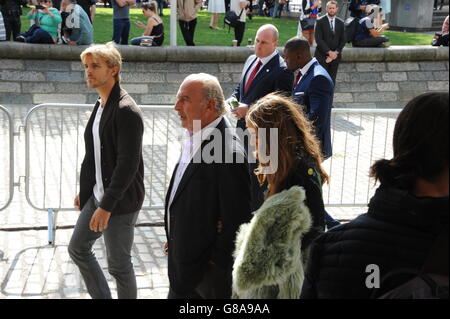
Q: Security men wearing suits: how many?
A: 3